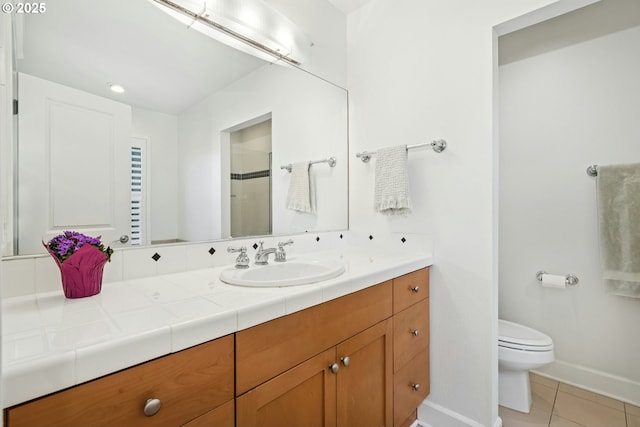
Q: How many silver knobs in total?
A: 6